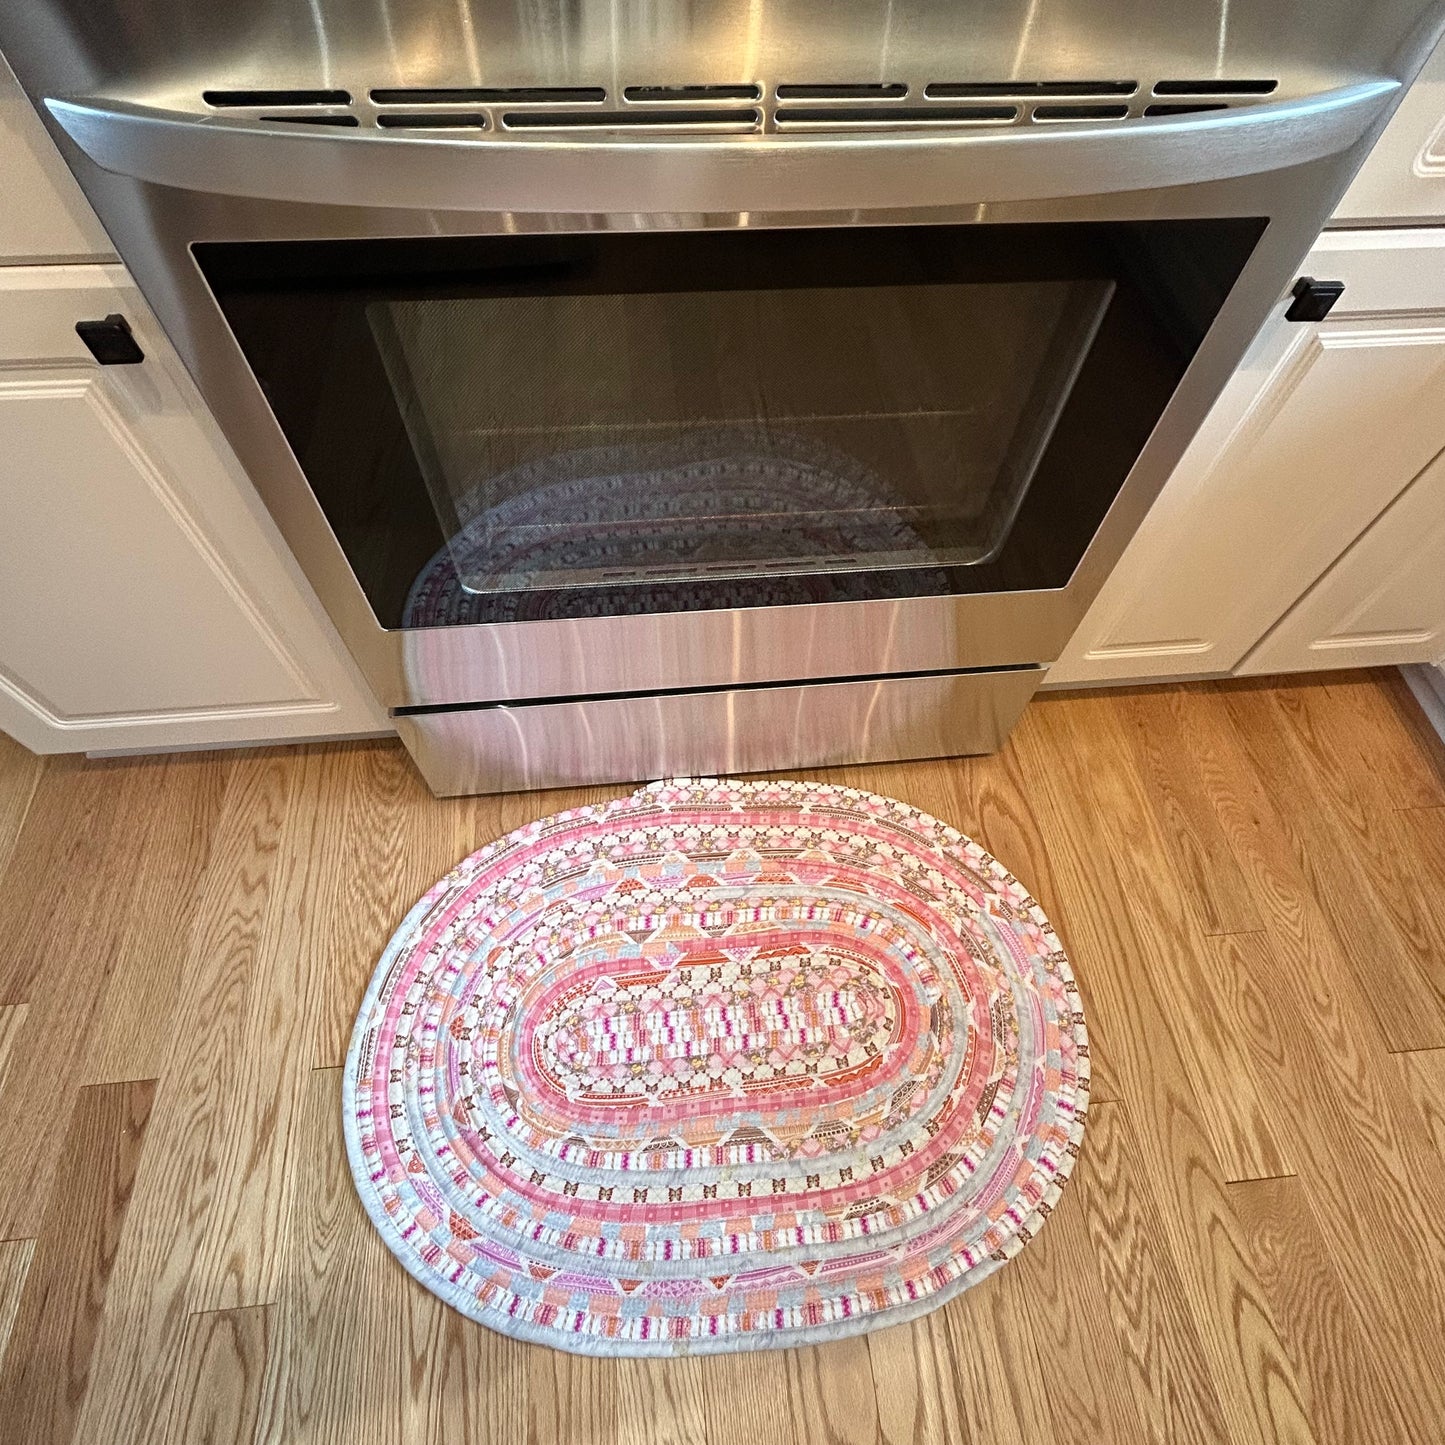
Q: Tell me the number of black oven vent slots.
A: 12